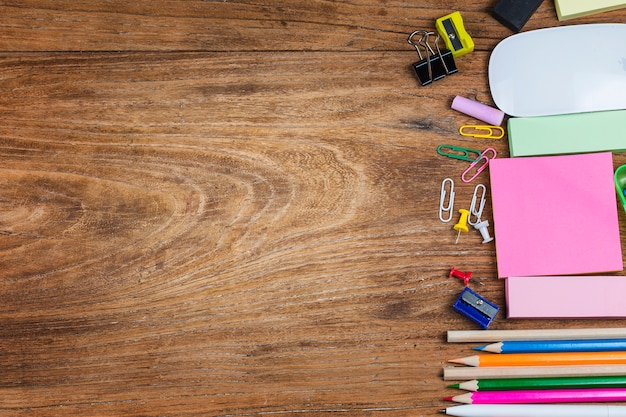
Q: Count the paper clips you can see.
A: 5